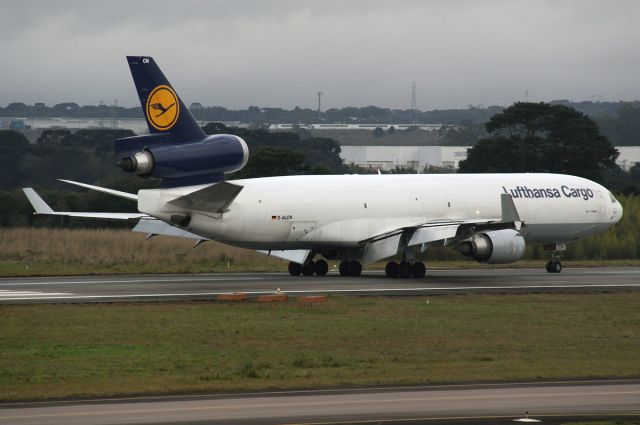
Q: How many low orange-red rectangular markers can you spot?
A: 3